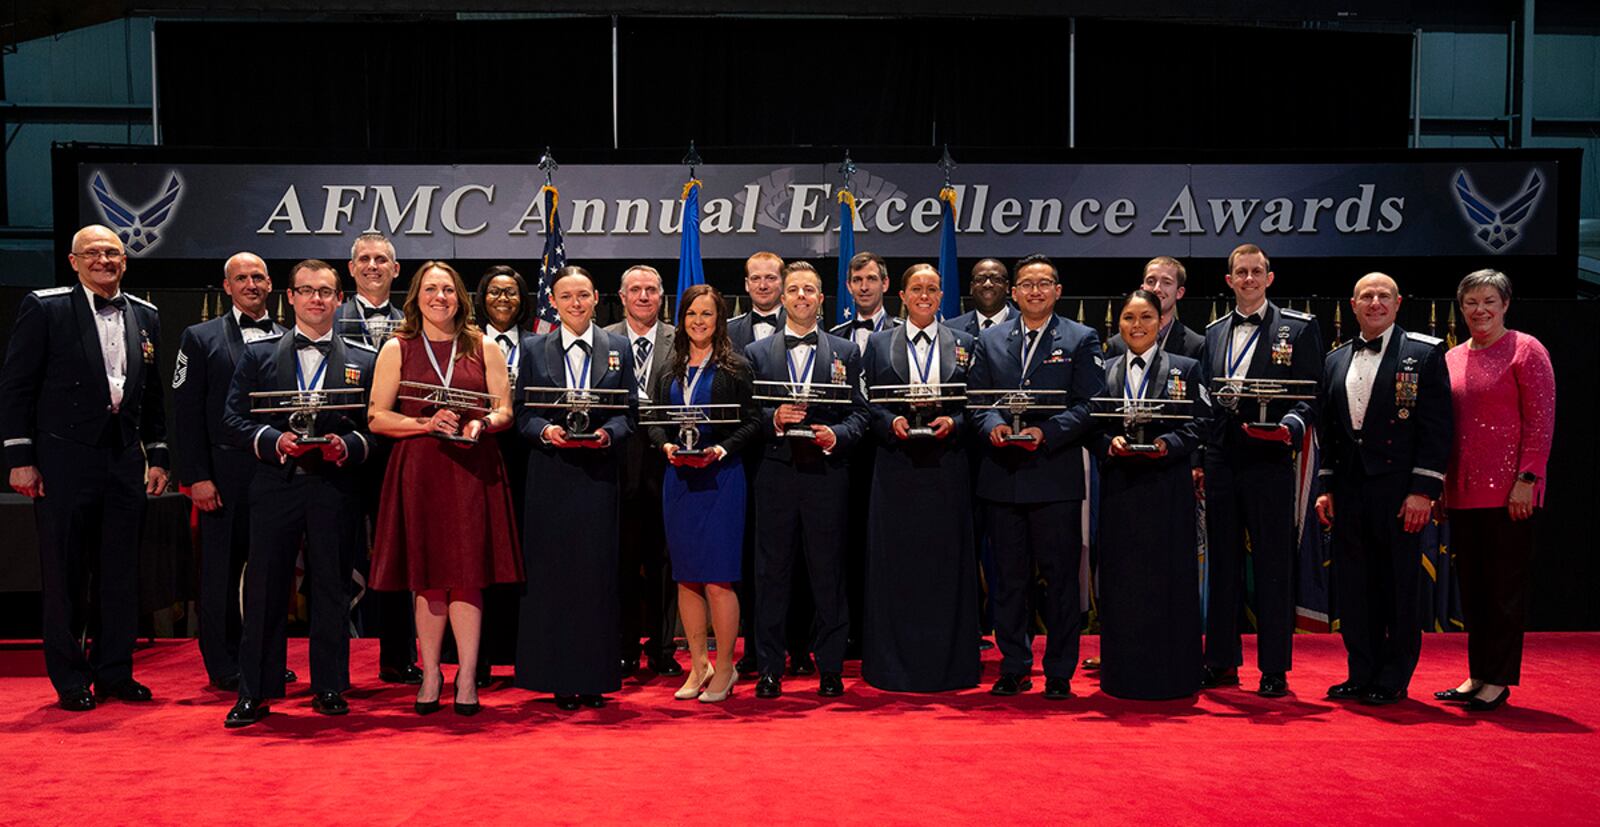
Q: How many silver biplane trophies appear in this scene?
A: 10